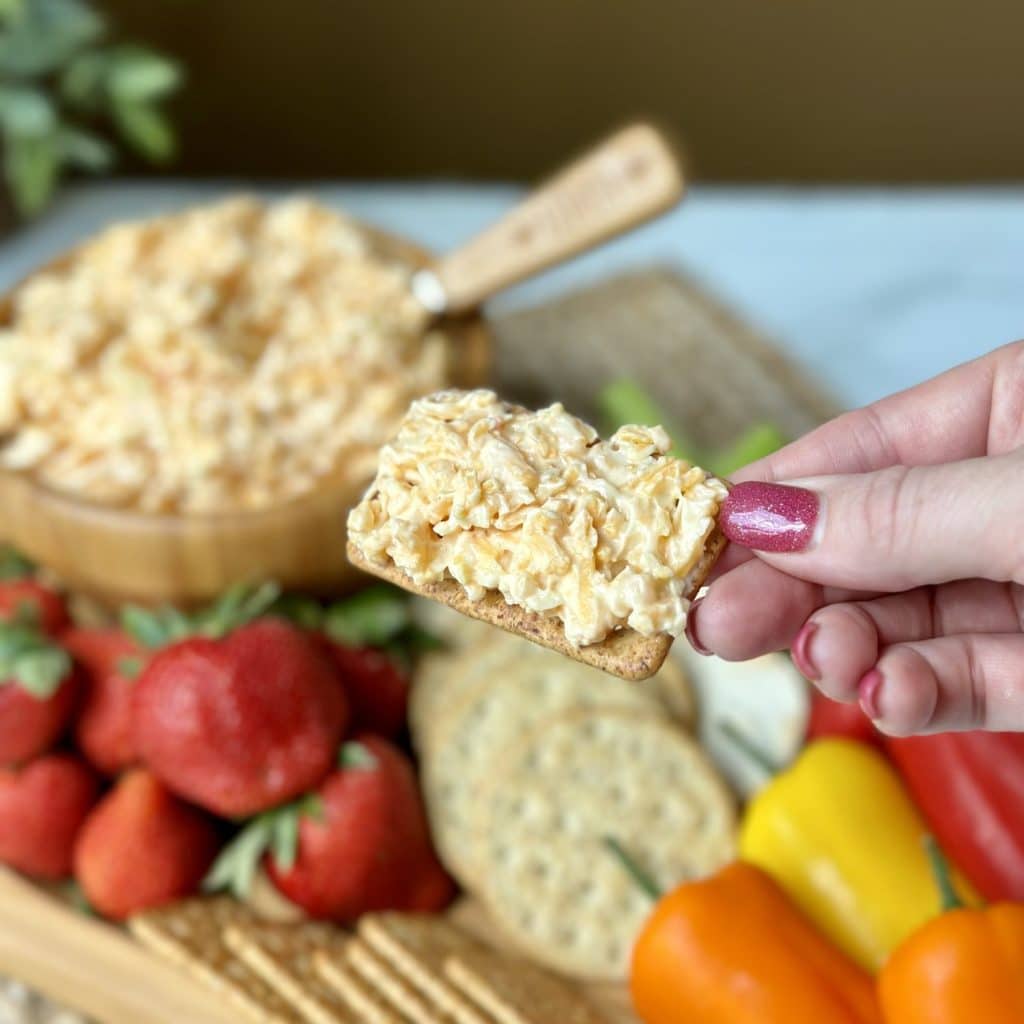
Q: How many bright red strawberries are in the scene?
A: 8